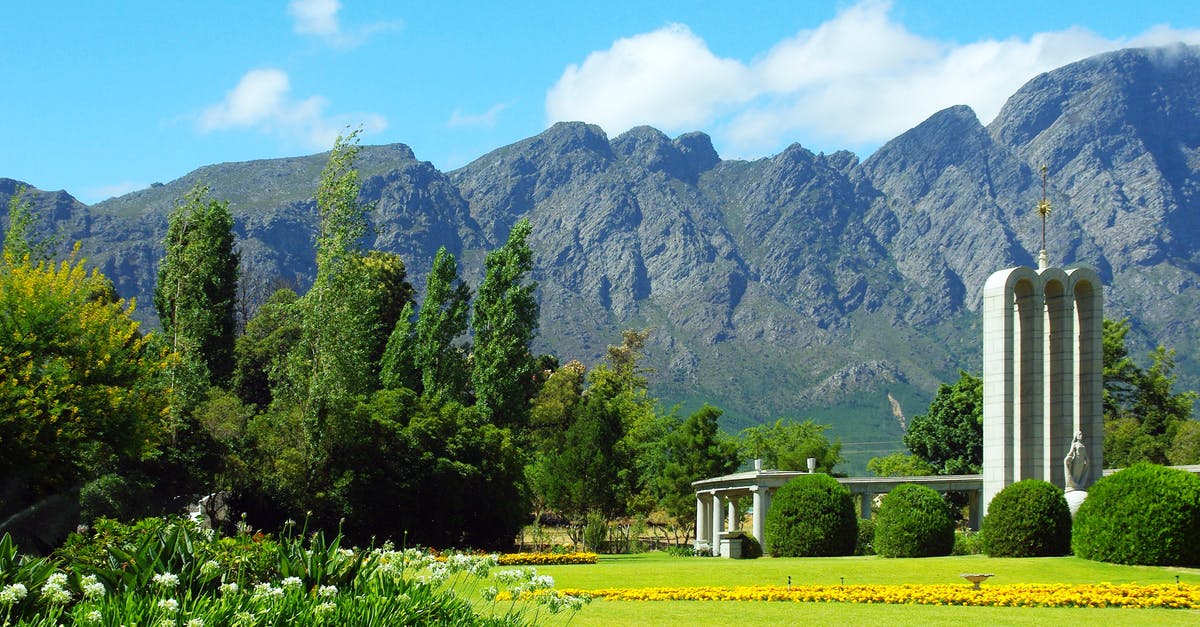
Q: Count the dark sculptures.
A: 0